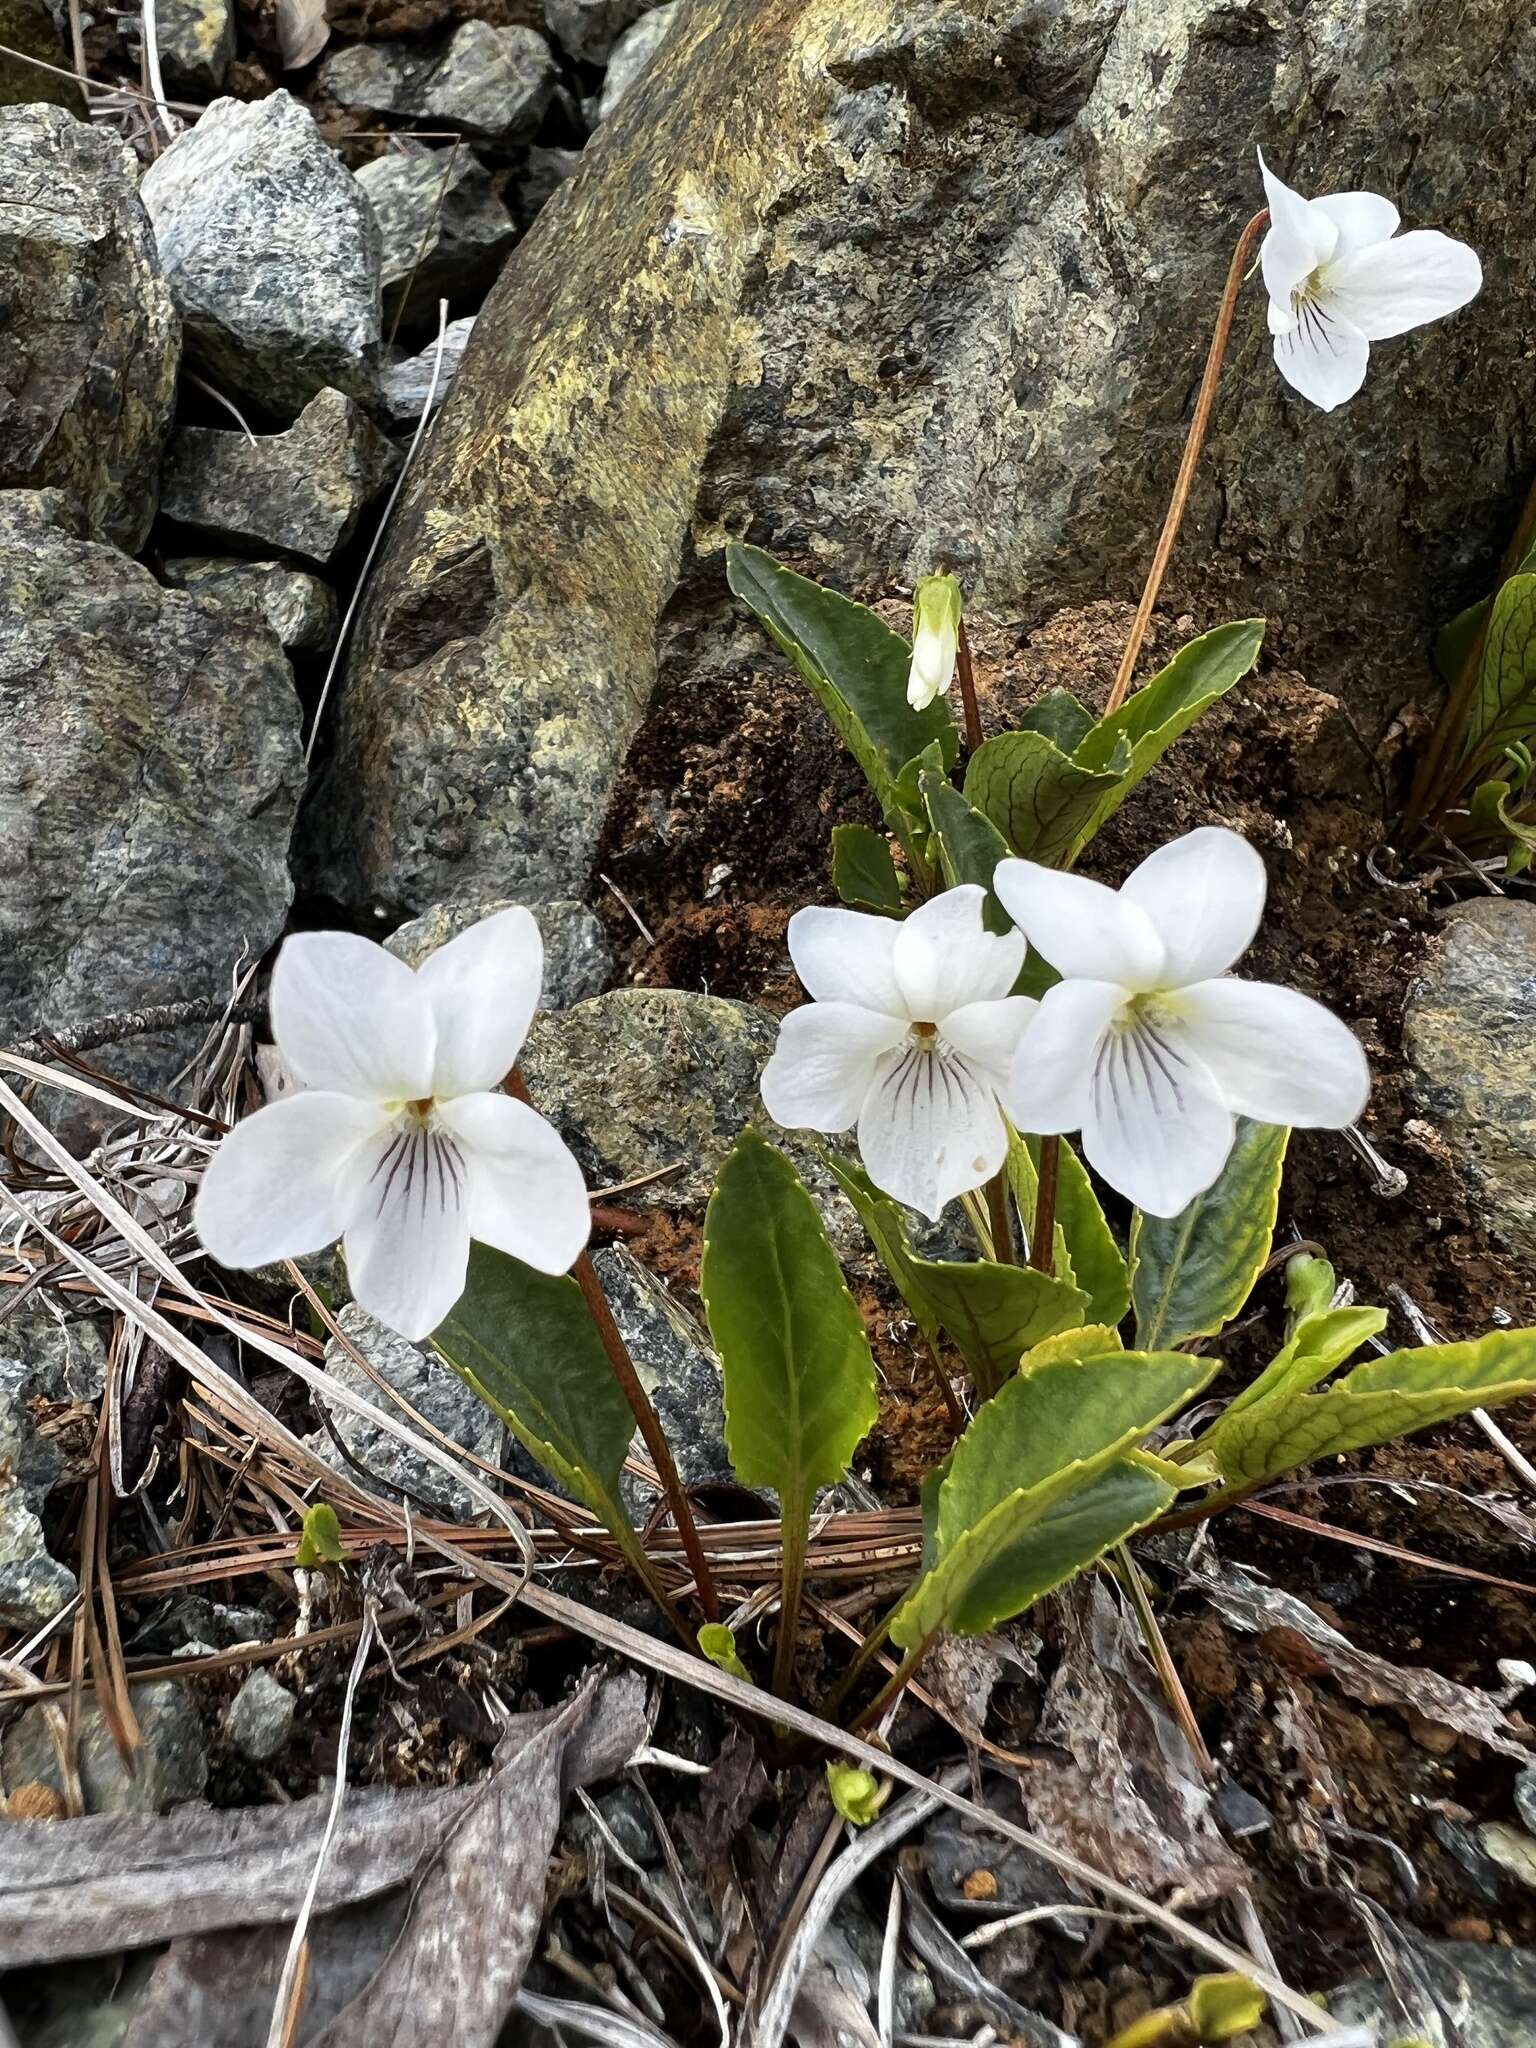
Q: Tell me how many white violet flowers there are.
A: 4